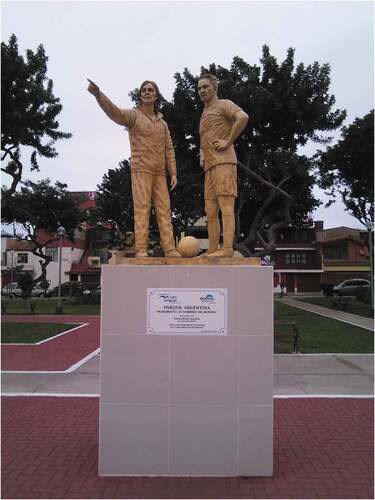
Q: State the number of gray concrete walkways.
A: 2